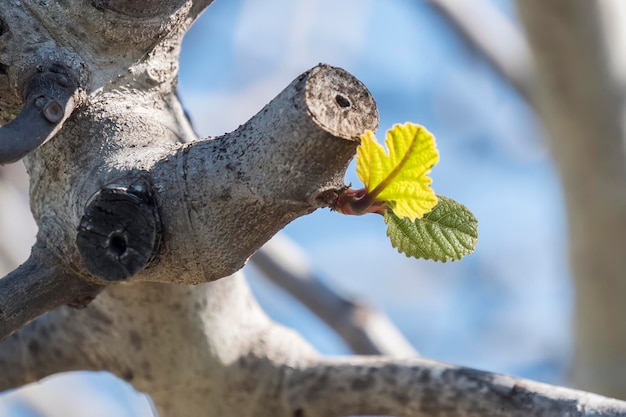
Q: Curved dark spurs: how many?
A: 1